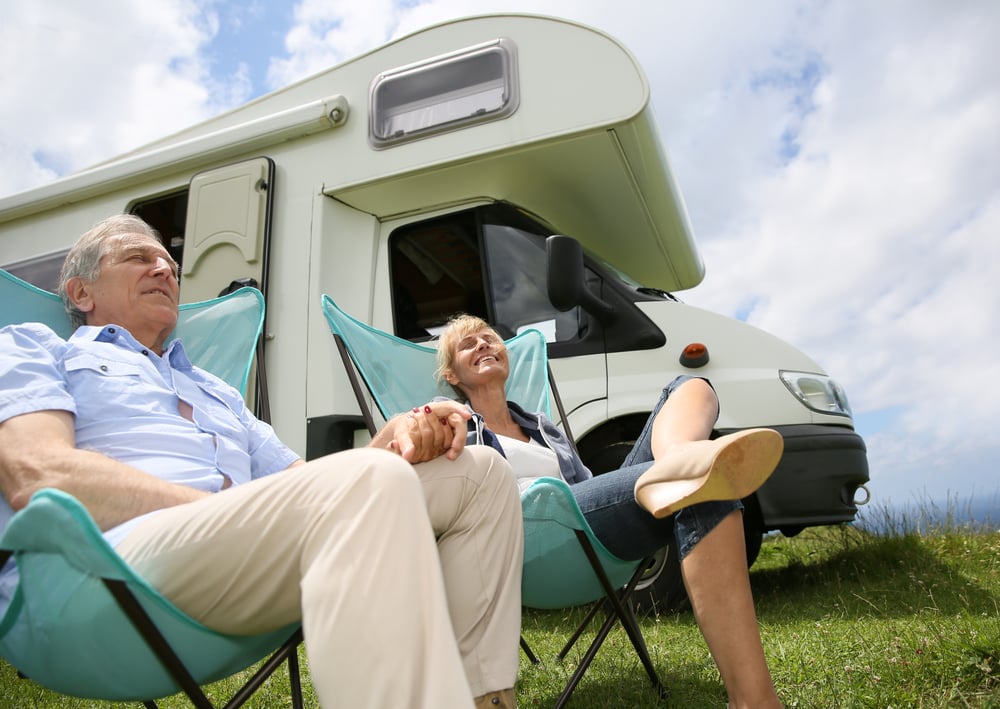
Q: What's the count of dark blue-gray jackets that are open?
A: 1